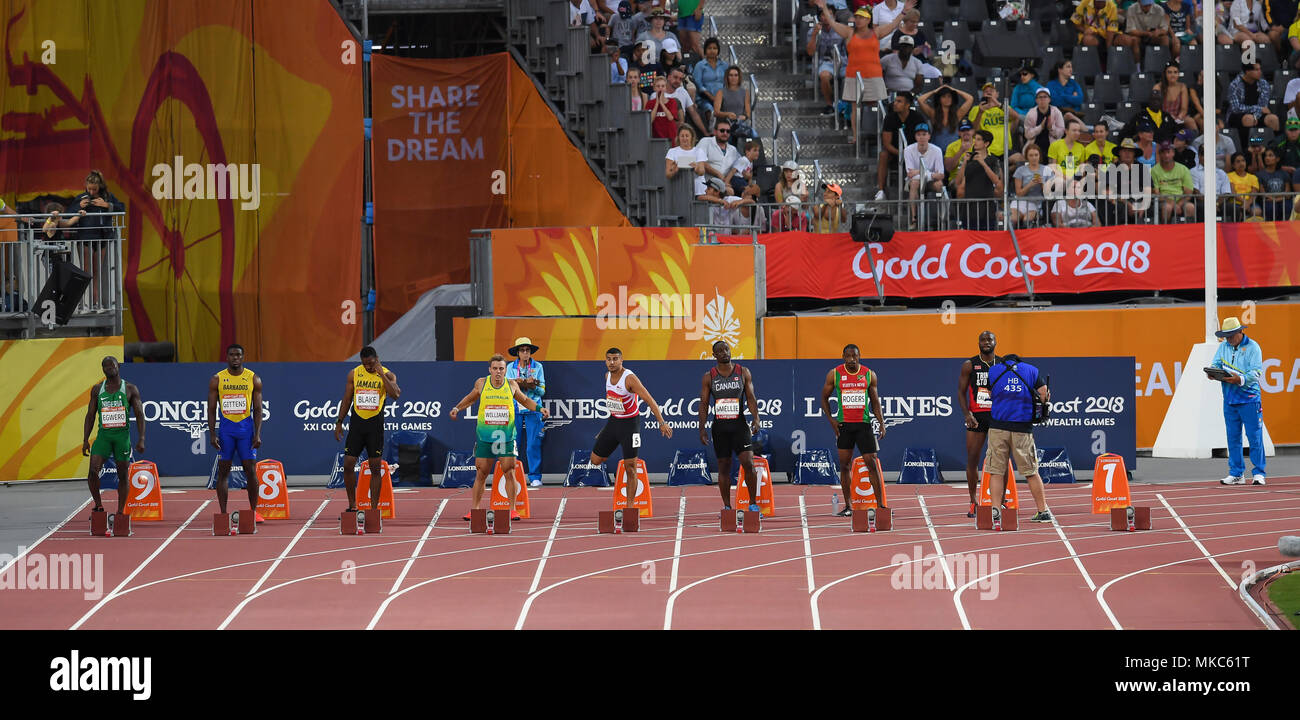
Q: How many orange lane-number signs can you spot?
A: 9